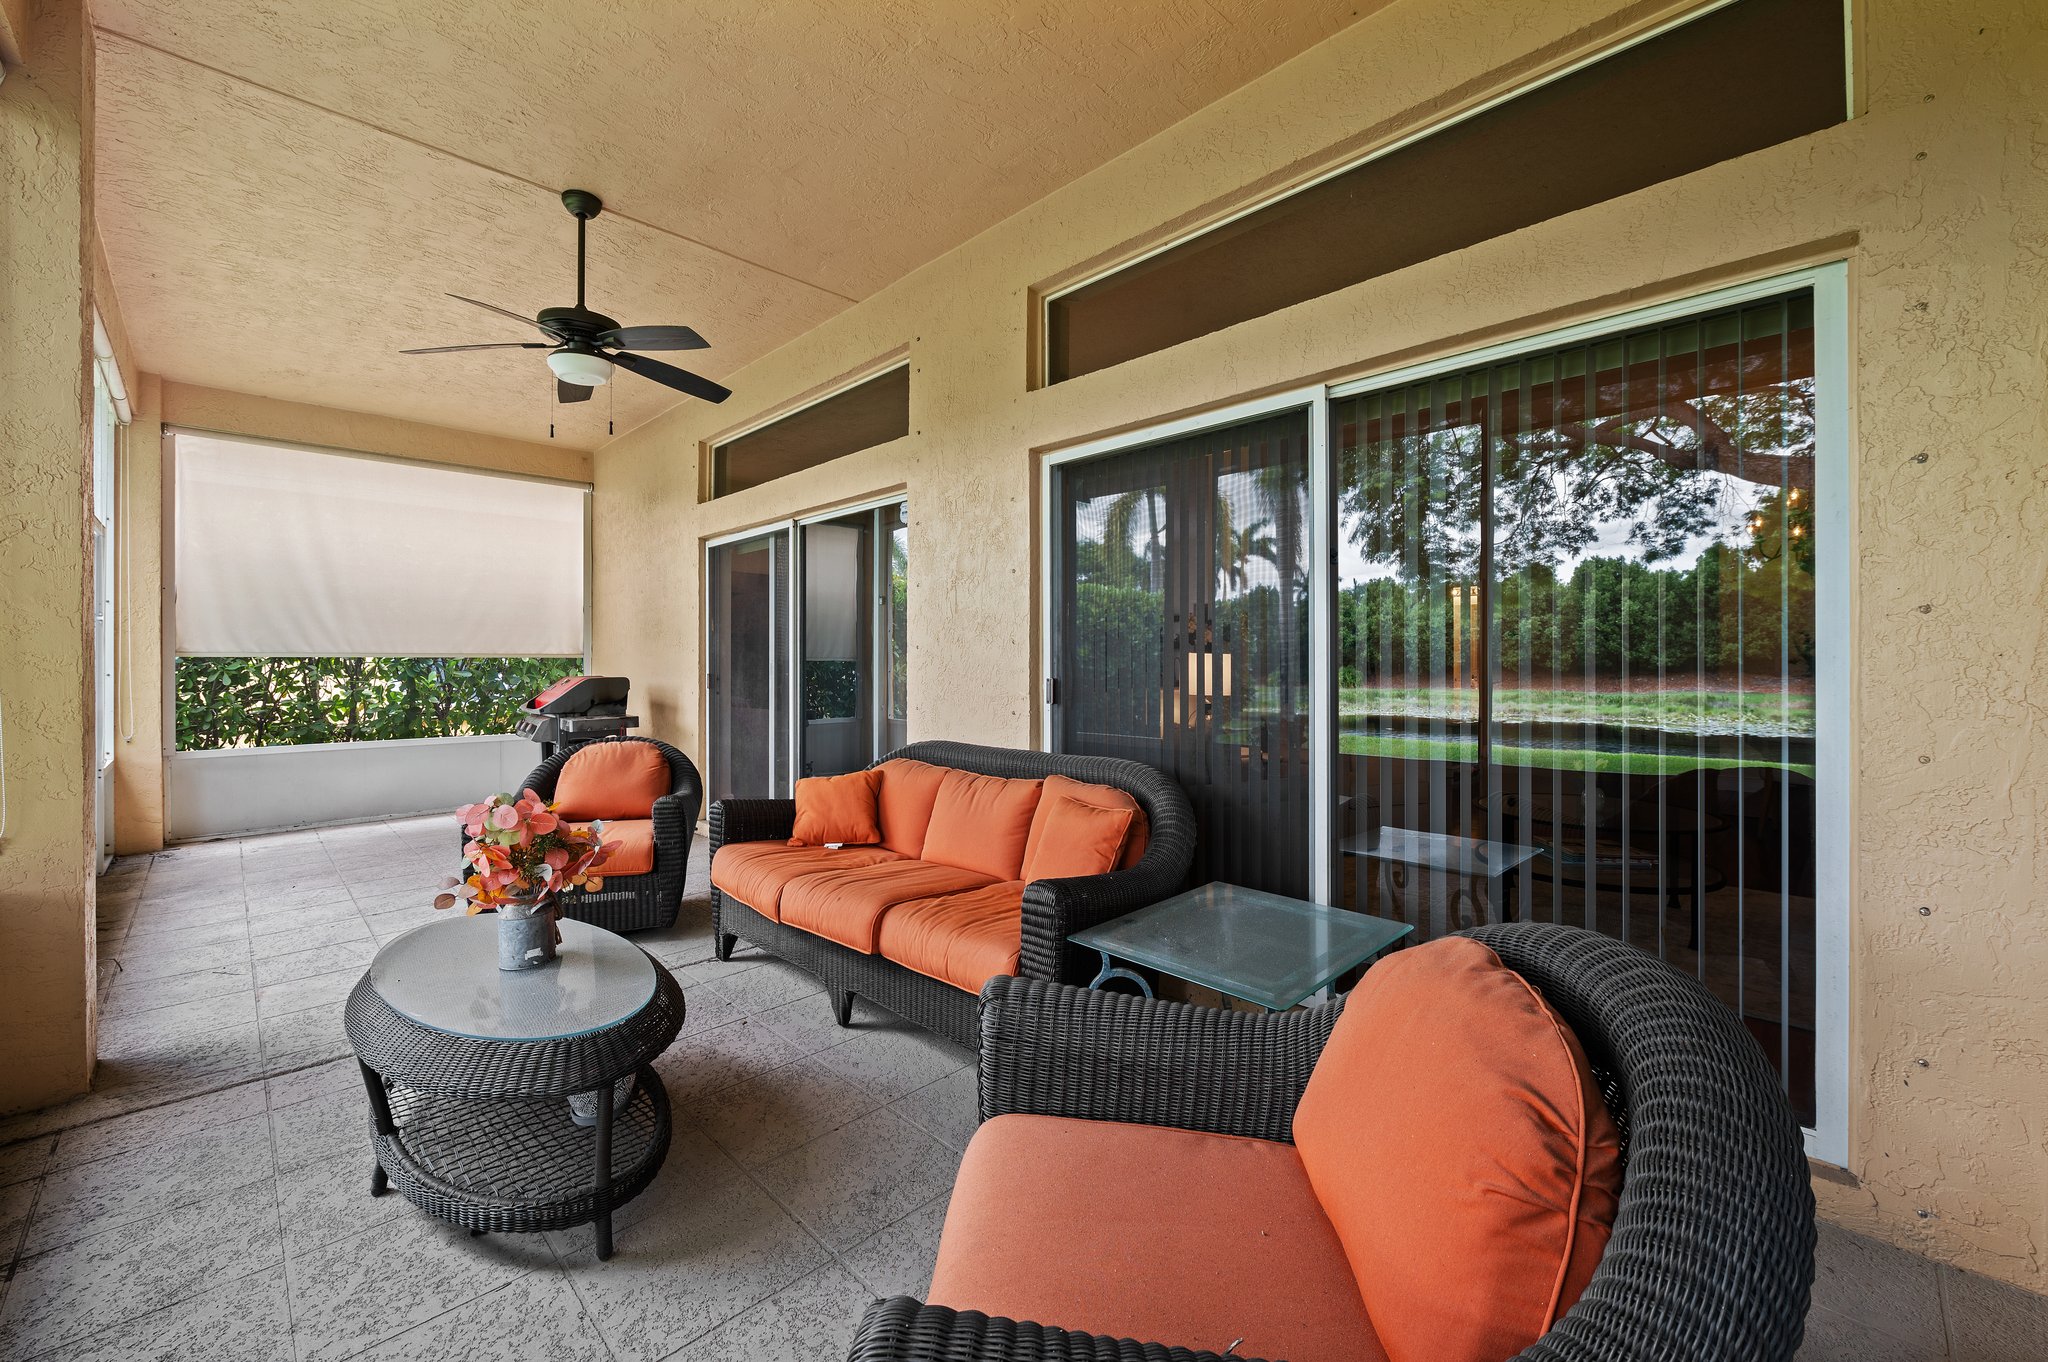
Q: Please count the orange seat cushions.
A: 5